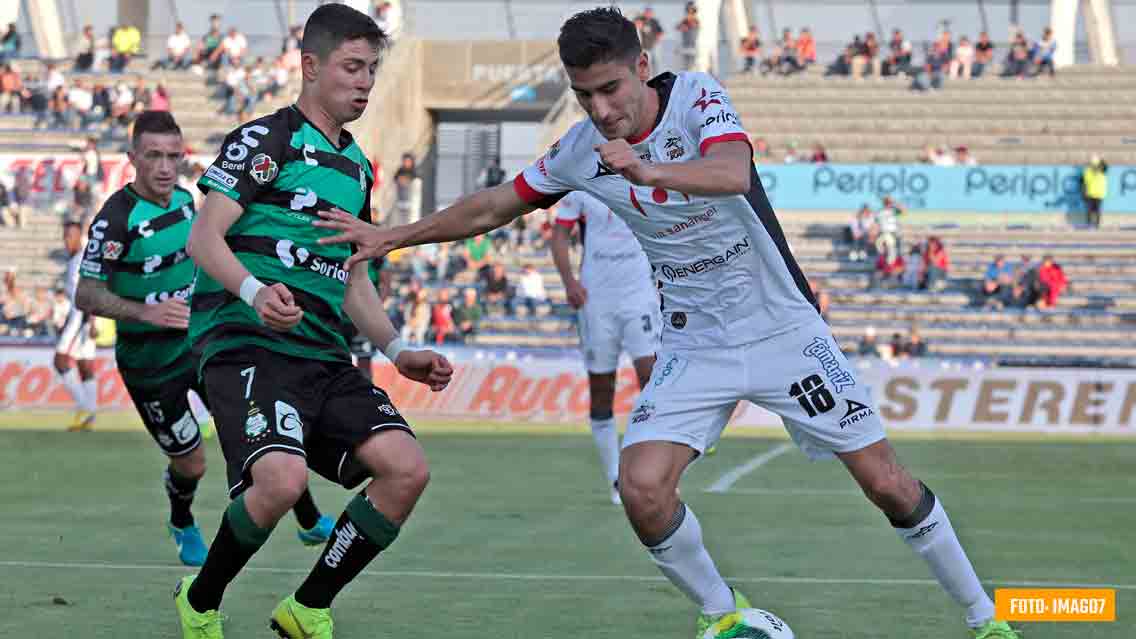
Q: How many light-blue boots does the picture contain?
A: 2